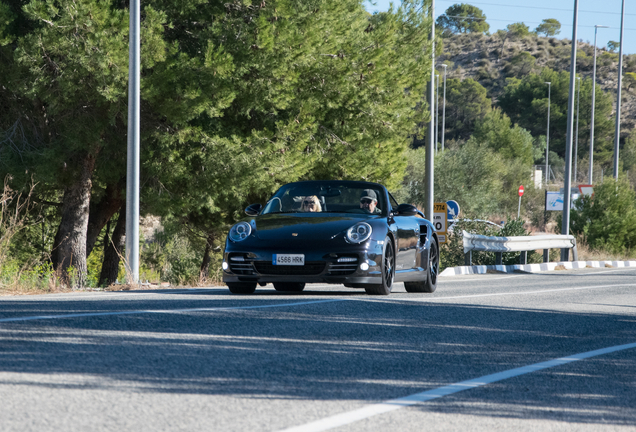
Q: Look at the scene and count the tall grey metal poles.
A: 9